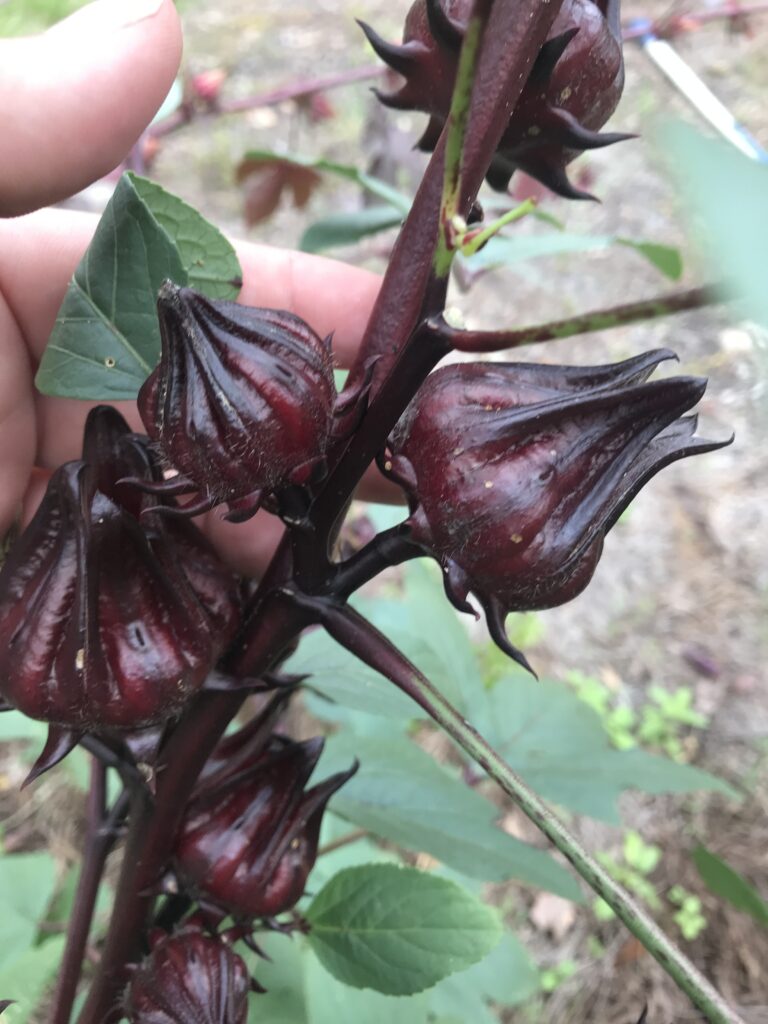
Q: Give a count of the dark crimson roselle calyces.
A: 6